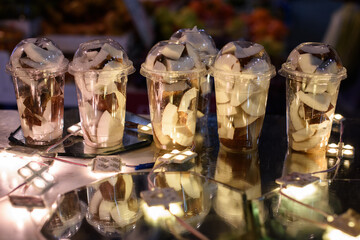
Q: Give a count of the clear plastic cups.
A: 6